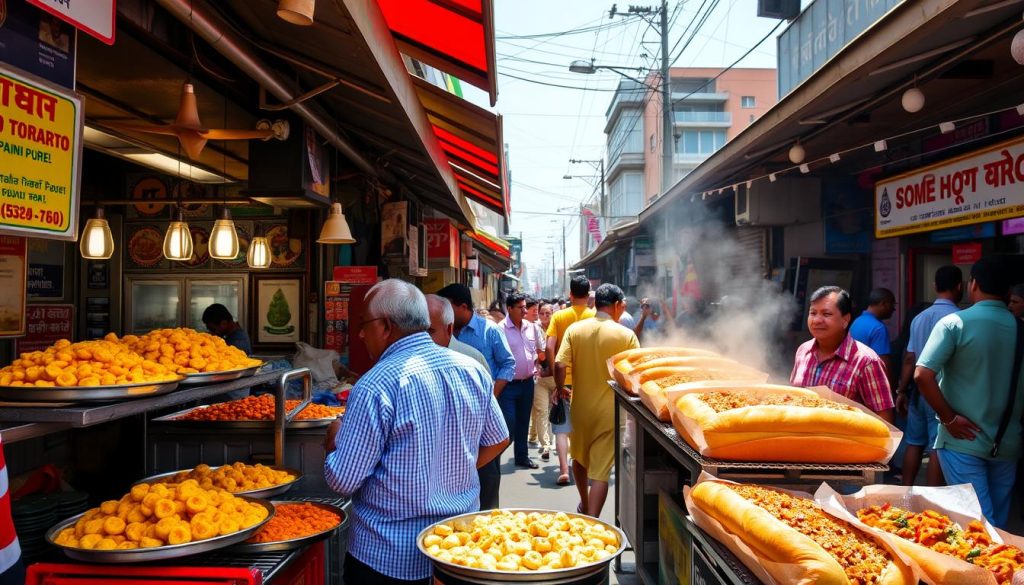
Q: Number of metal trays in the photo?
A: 7